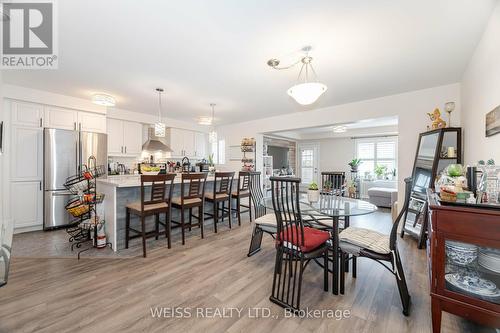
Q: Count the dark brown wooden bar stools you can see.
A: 4